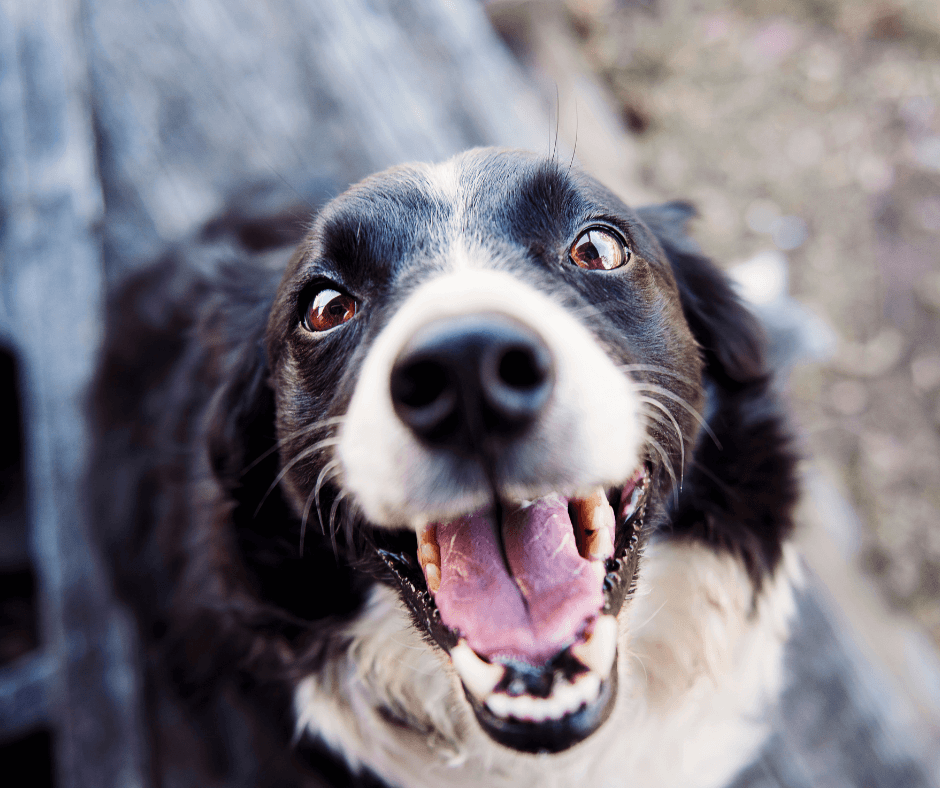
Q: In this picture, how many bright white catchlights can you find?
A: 2